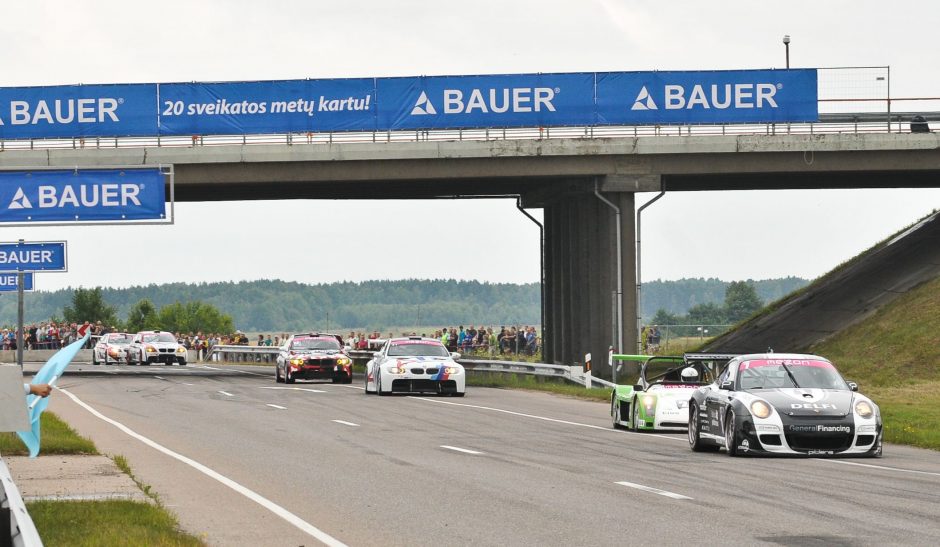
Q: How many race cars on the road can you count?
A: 6